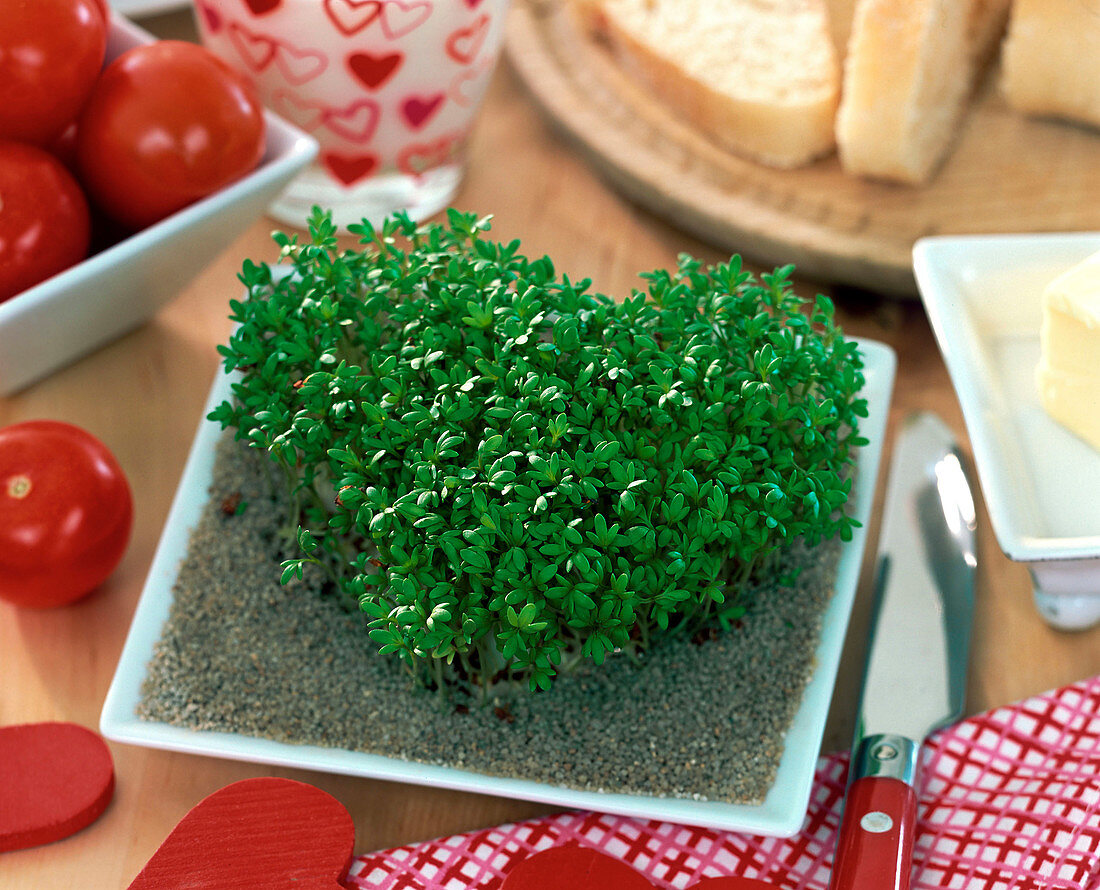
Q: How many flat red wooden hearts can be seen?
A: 3